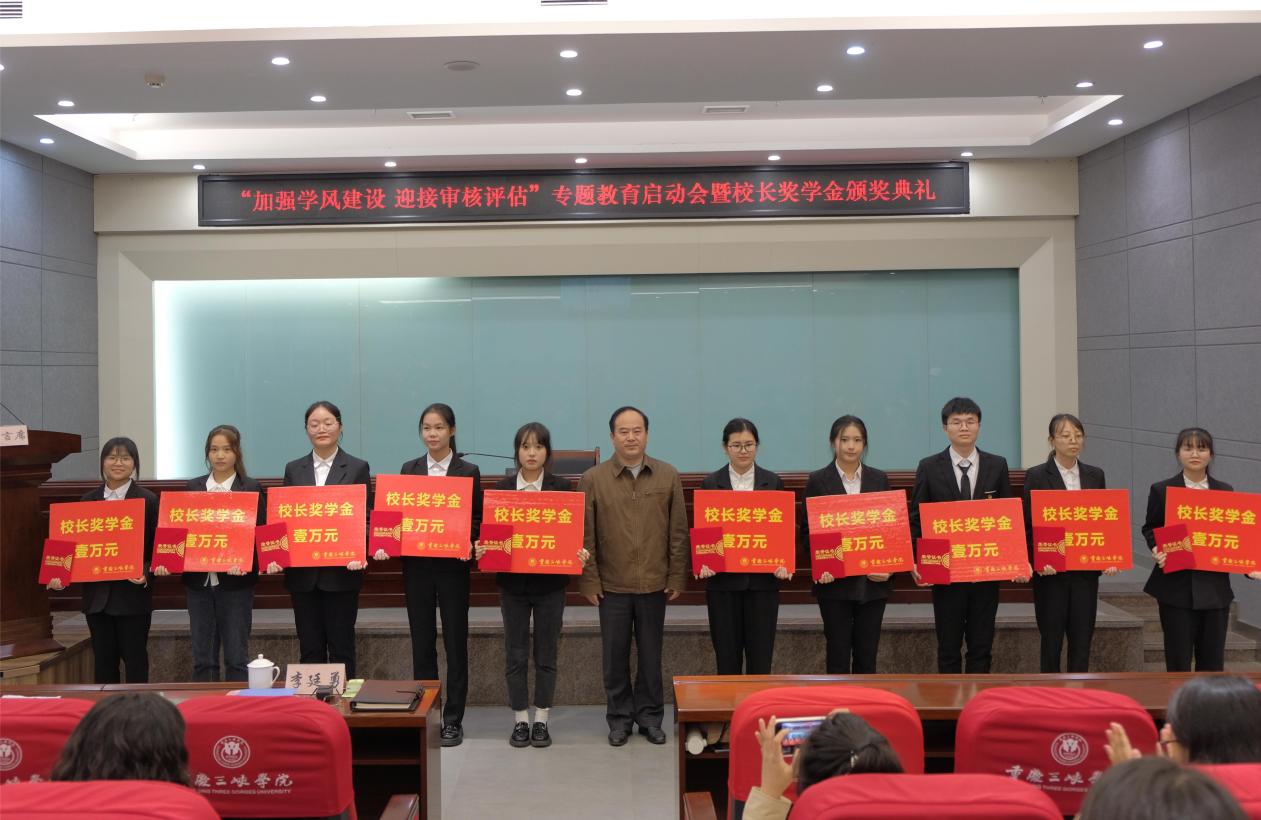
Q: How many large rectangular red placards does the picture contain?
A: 10